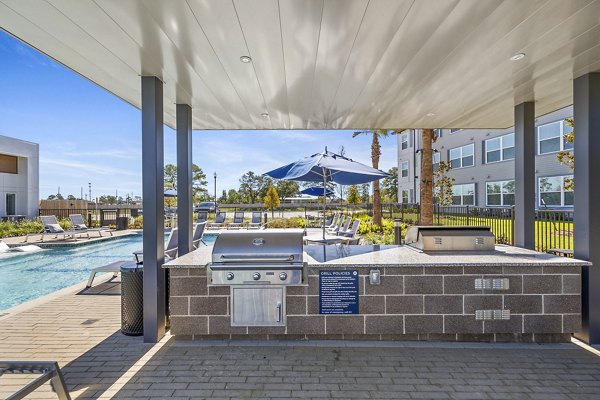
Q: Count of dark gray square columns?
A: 4